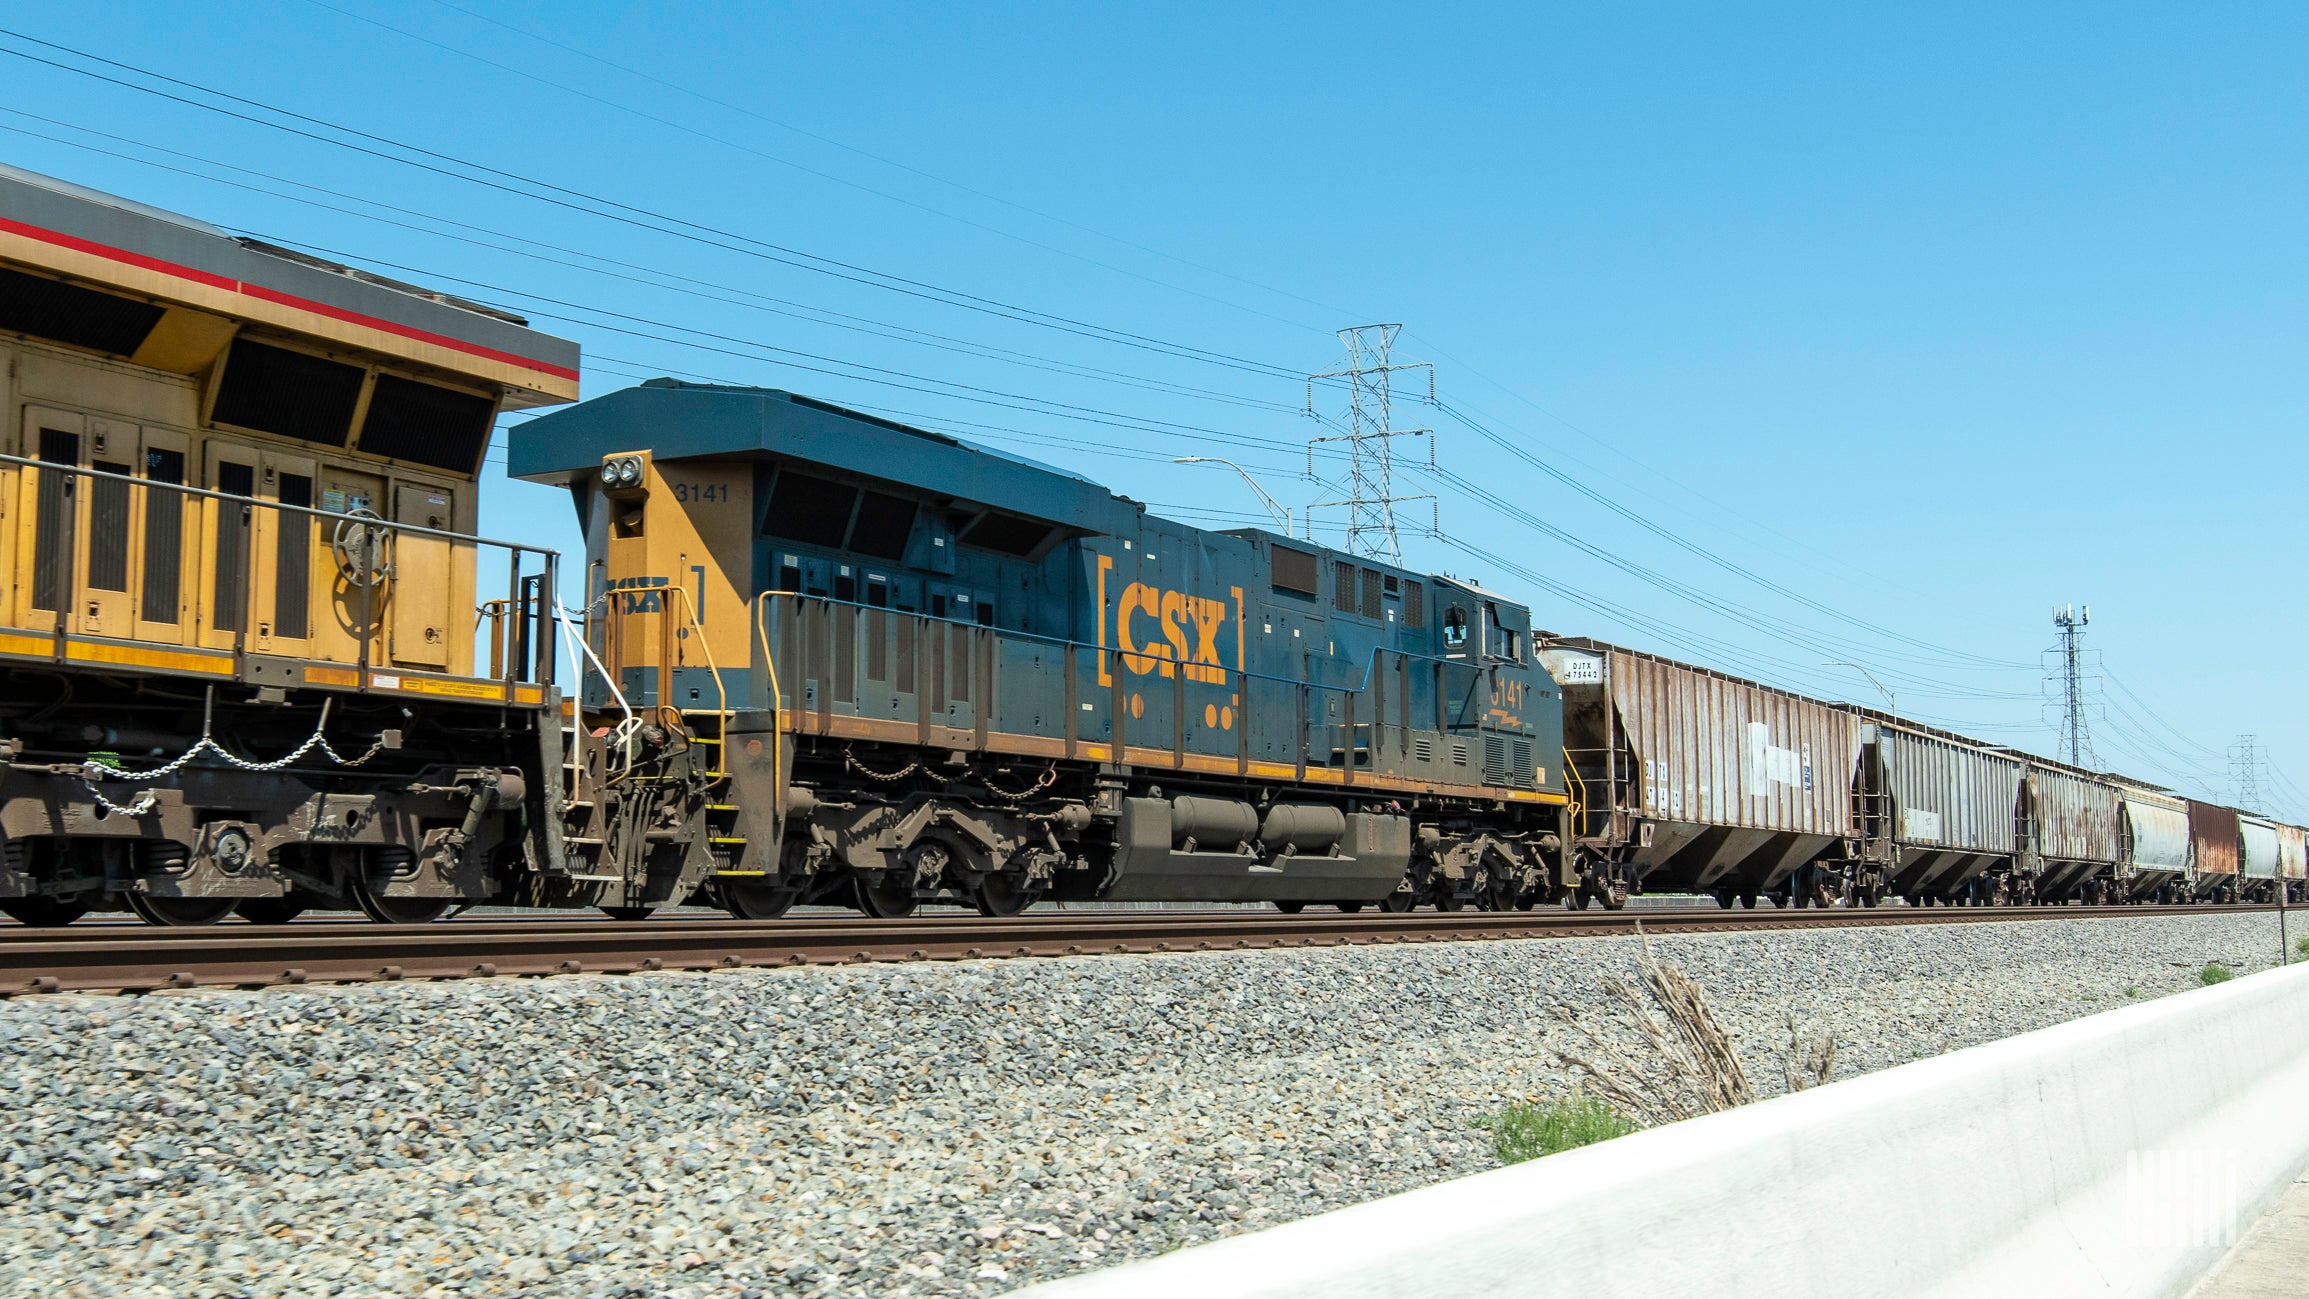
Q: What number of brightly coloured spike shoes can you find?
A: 0